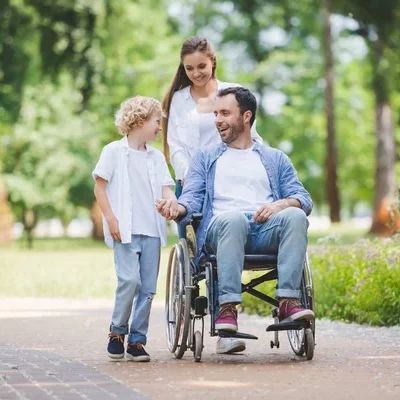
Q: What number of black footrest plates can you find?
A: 2